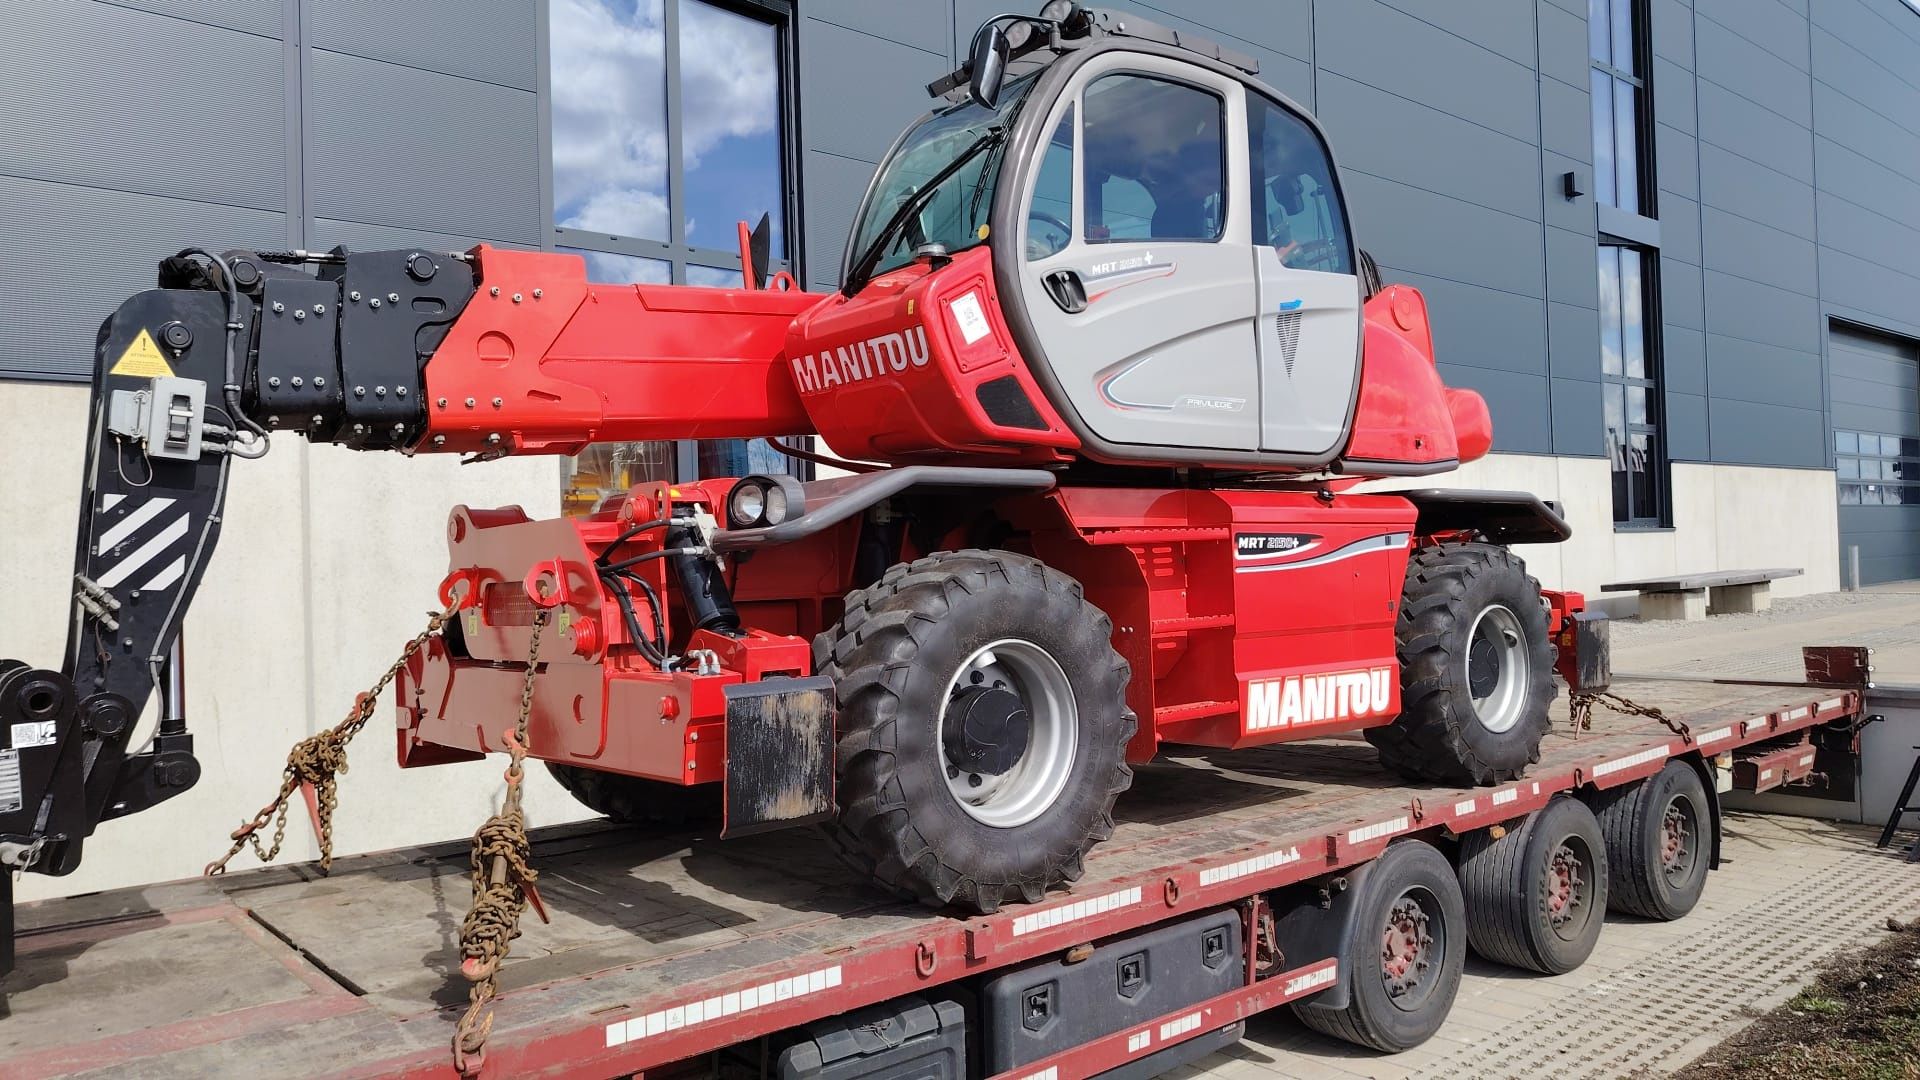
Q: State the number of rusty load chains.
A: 3